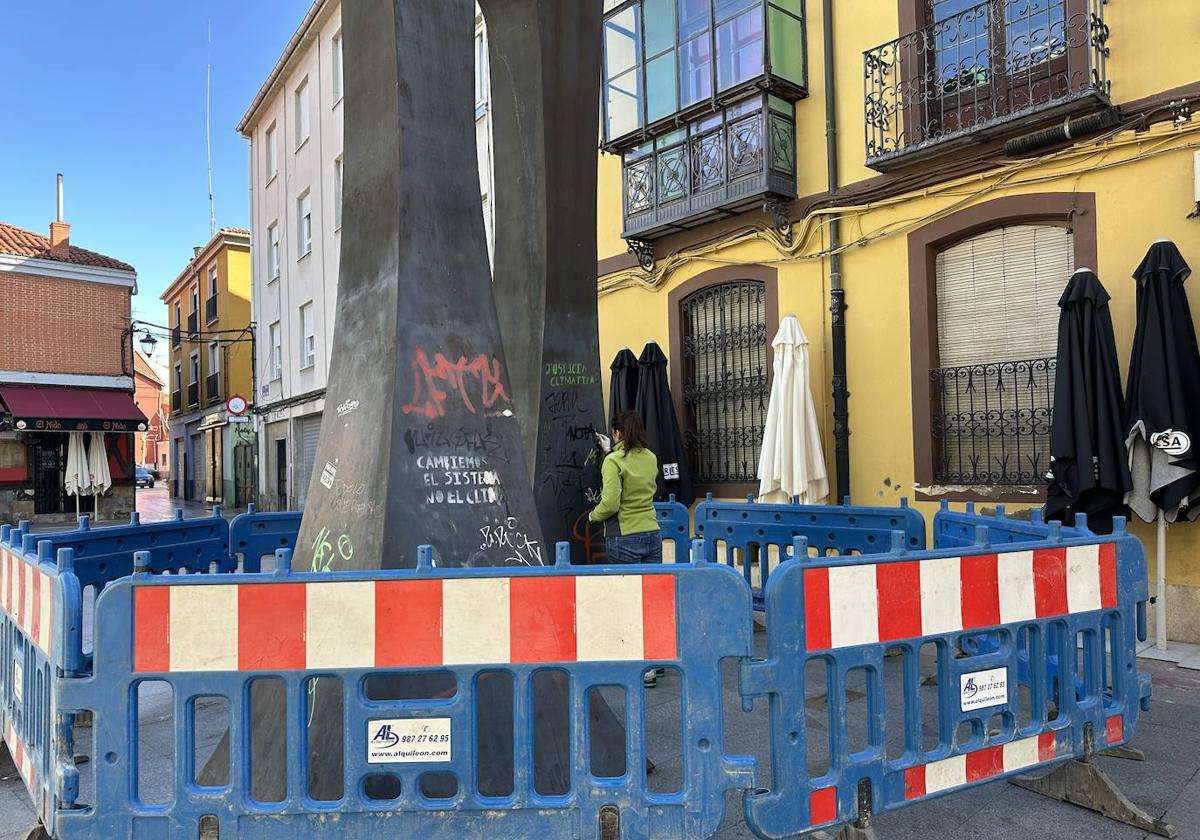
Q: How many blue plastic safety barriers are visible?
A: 8